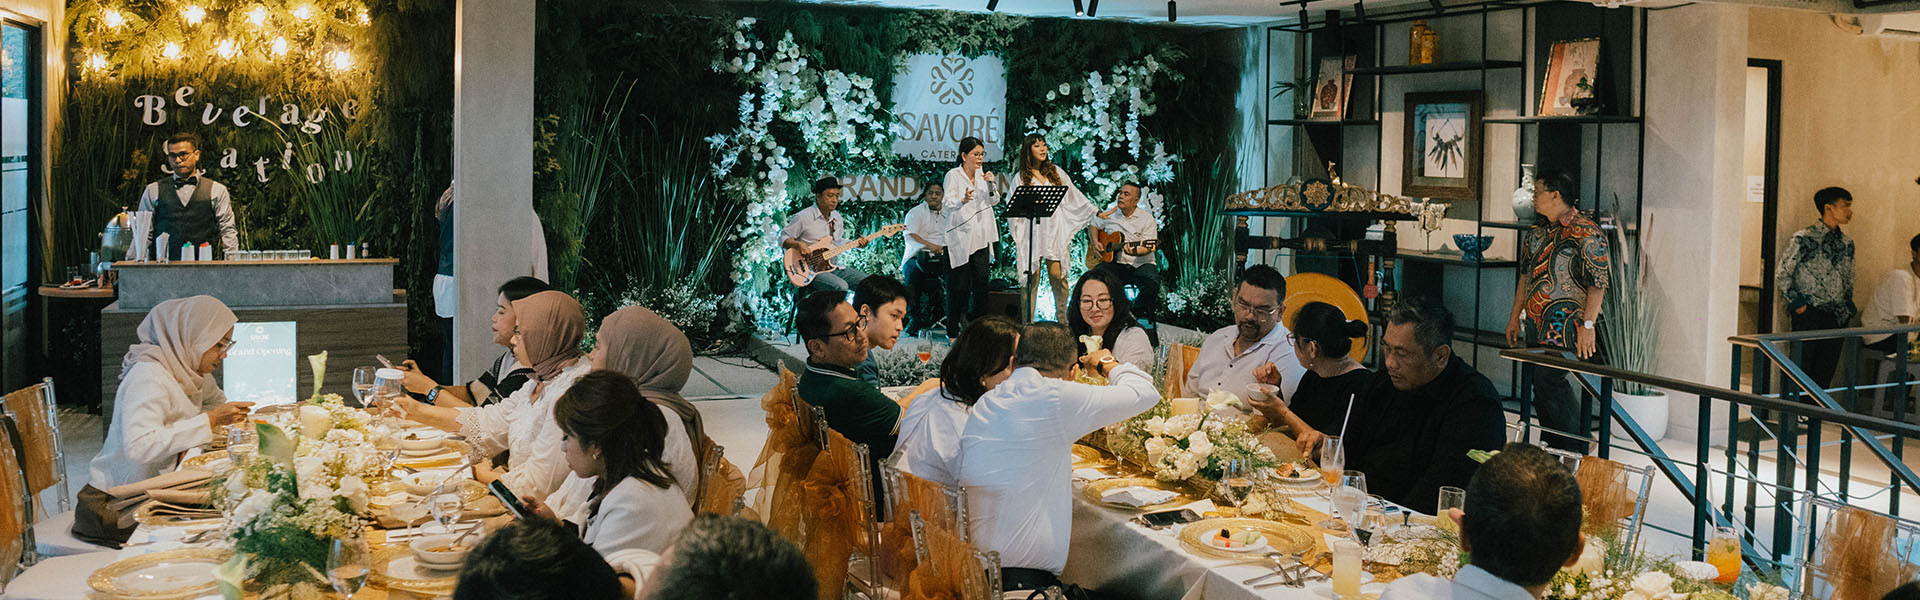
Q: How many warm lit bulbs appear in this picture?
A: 10